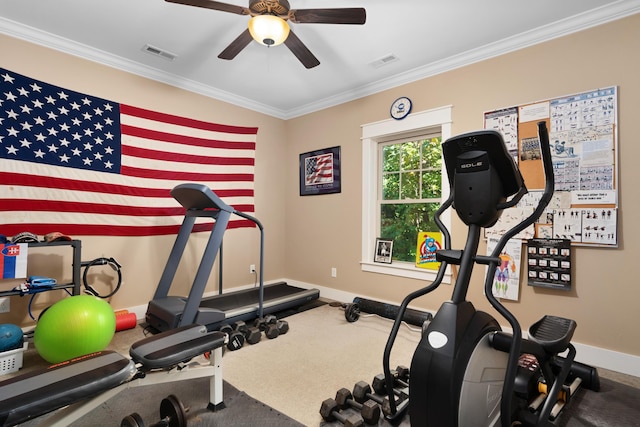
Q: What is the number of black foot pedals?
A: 1